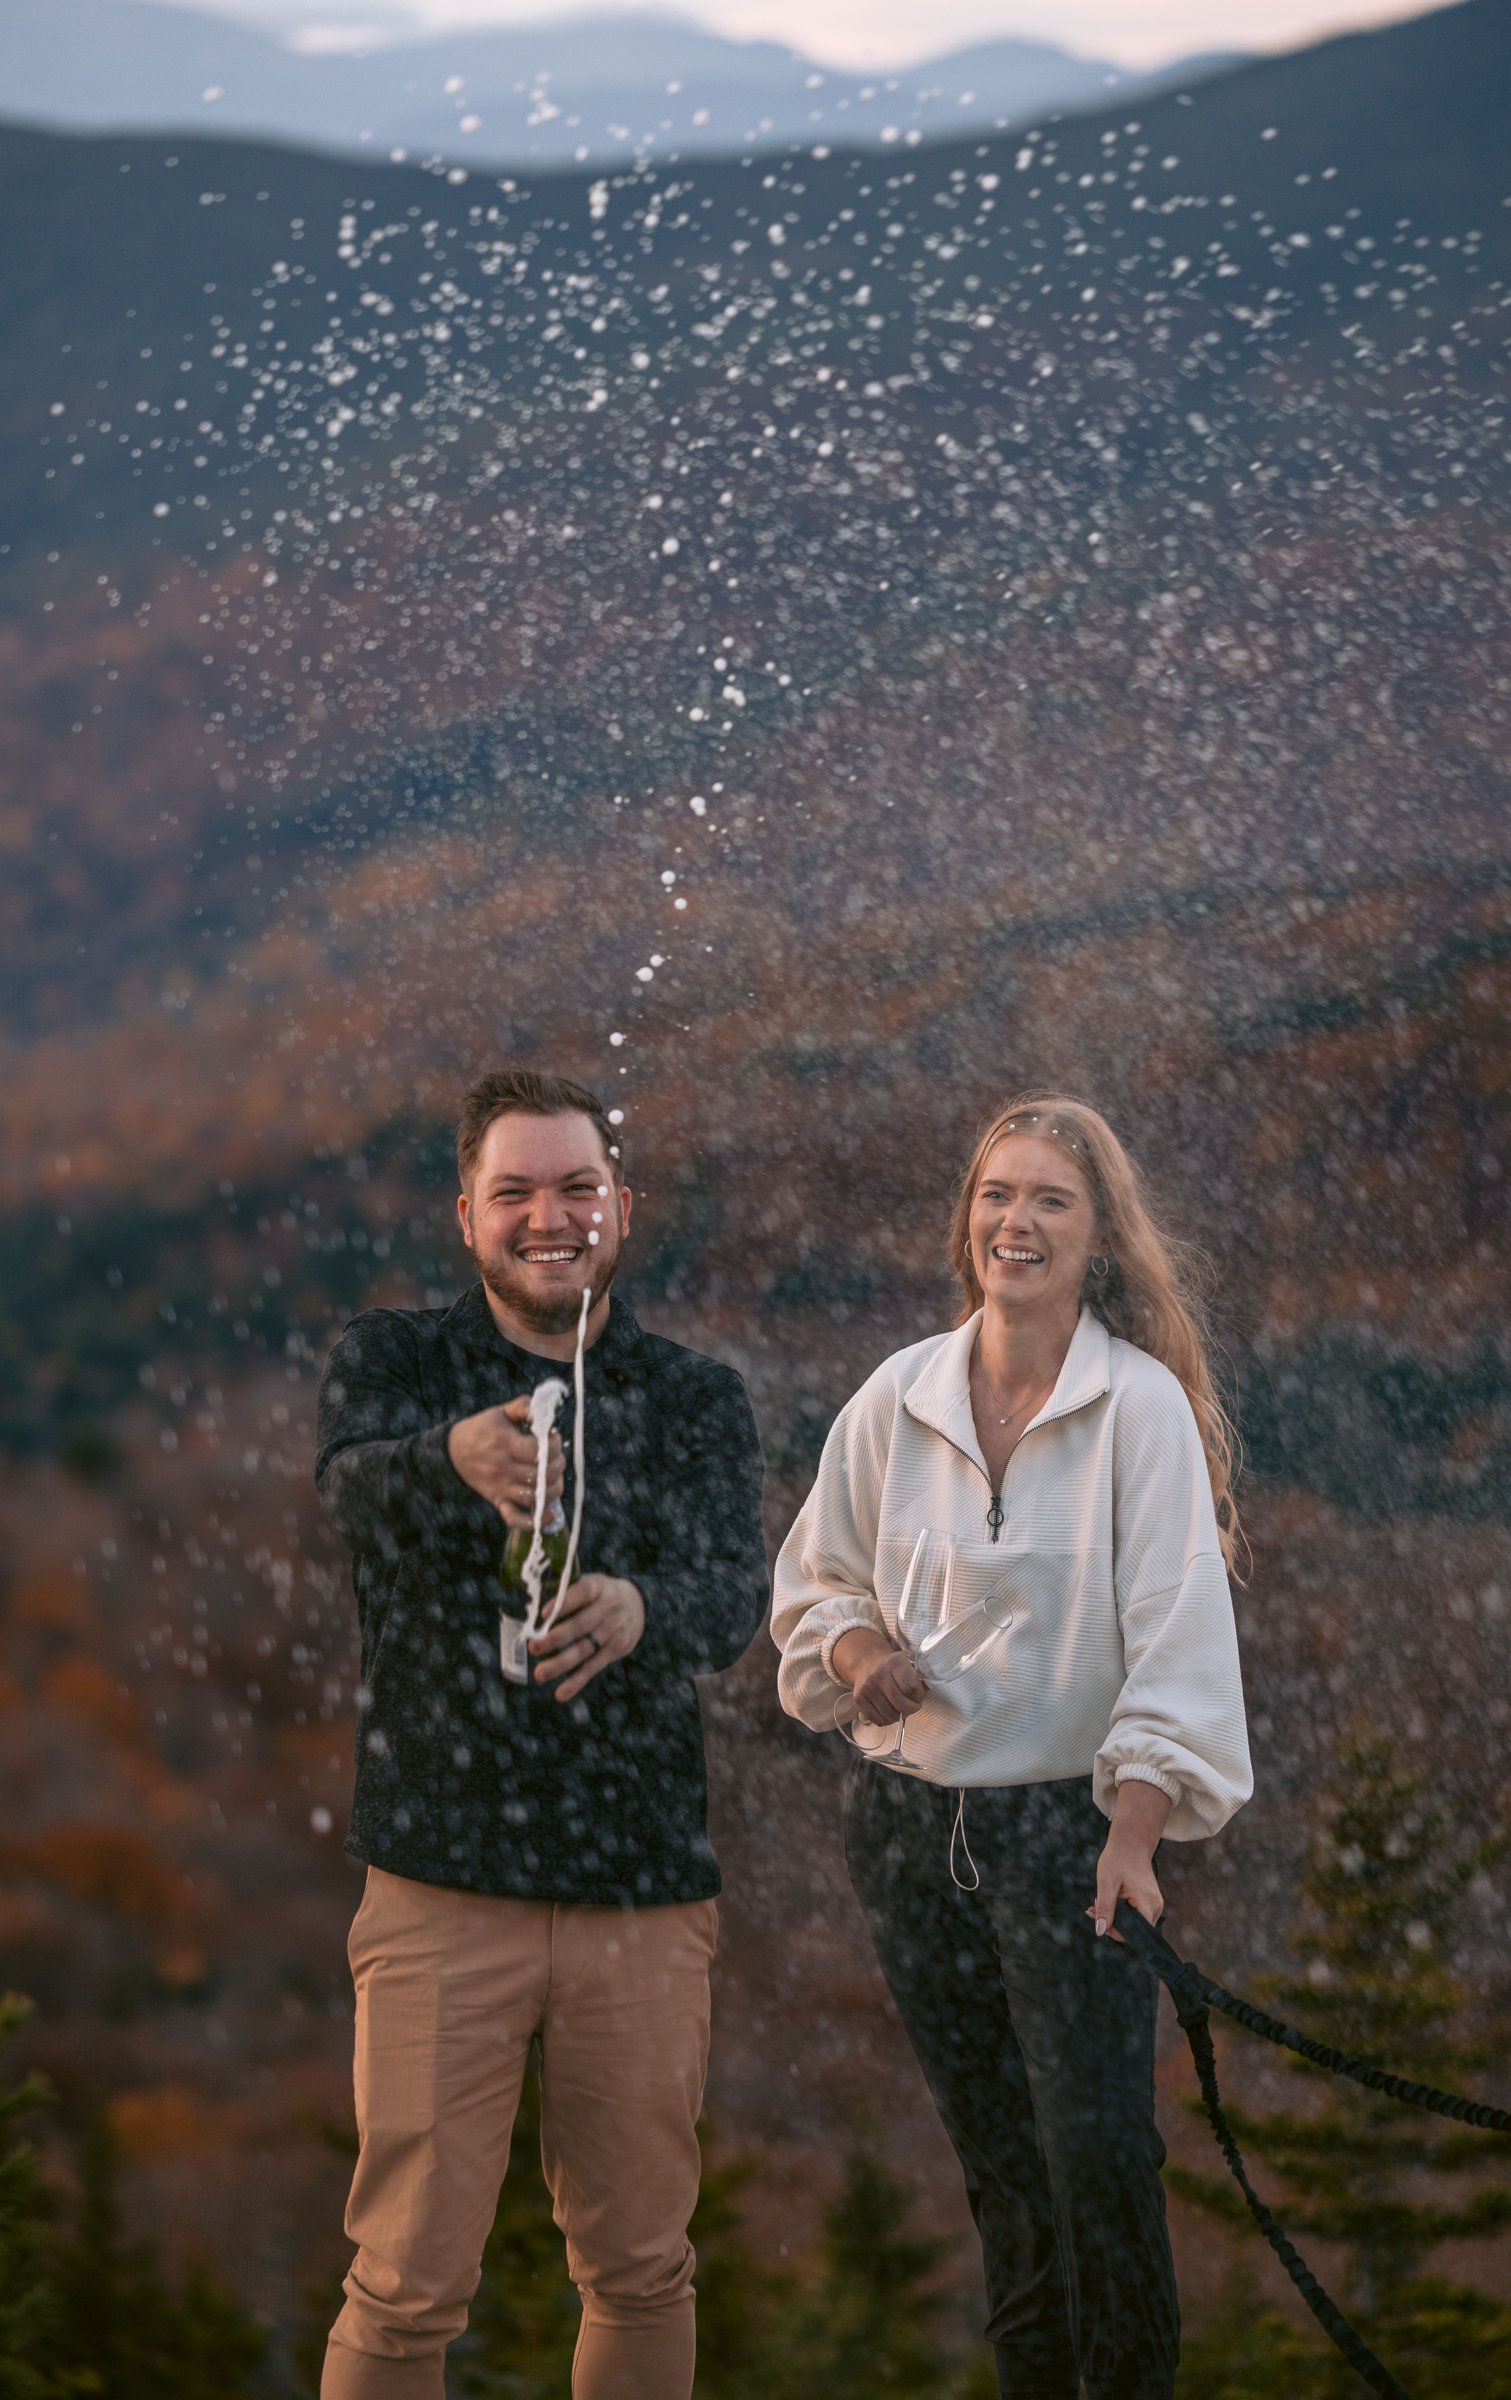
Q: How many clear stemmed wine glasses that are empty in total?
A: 2